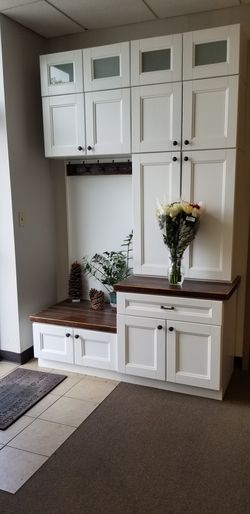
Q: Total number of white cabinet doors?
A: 14